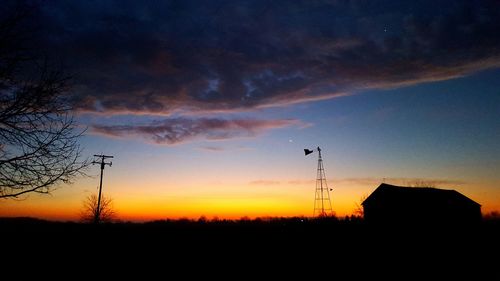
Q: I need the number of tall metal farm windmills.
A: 1